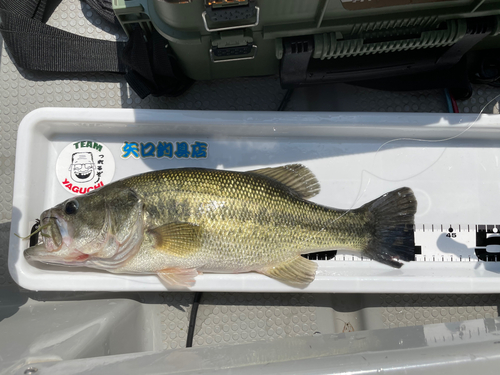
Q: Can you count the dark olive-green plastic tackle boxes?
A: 1